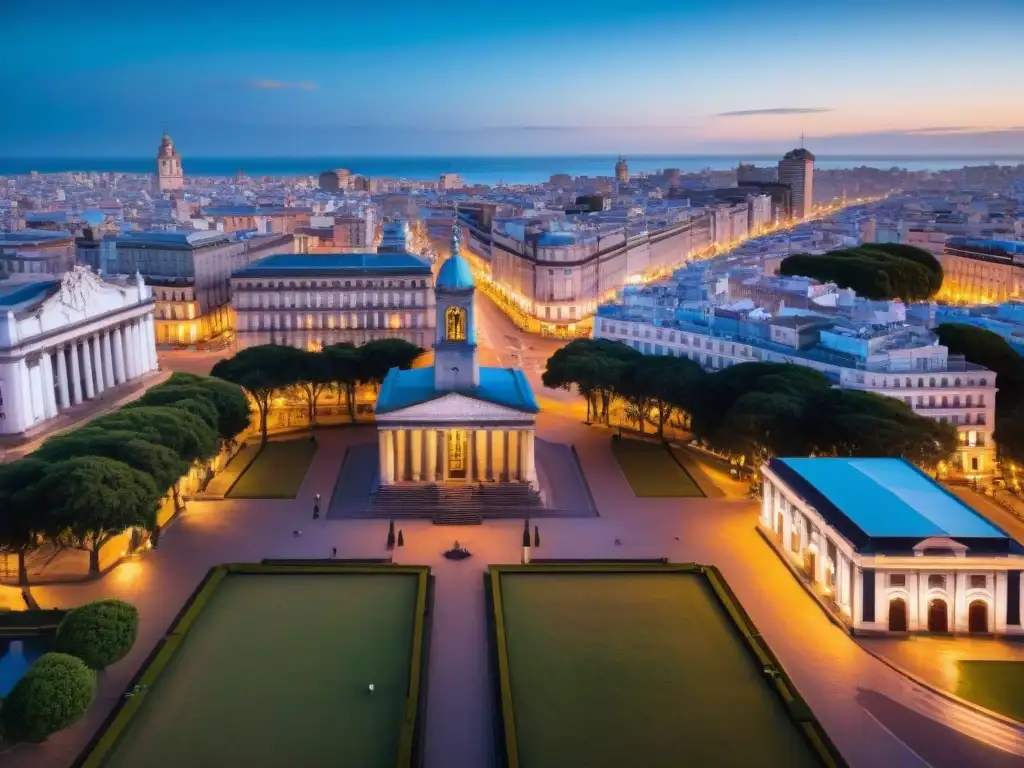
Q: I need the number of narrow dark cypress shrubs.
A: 4